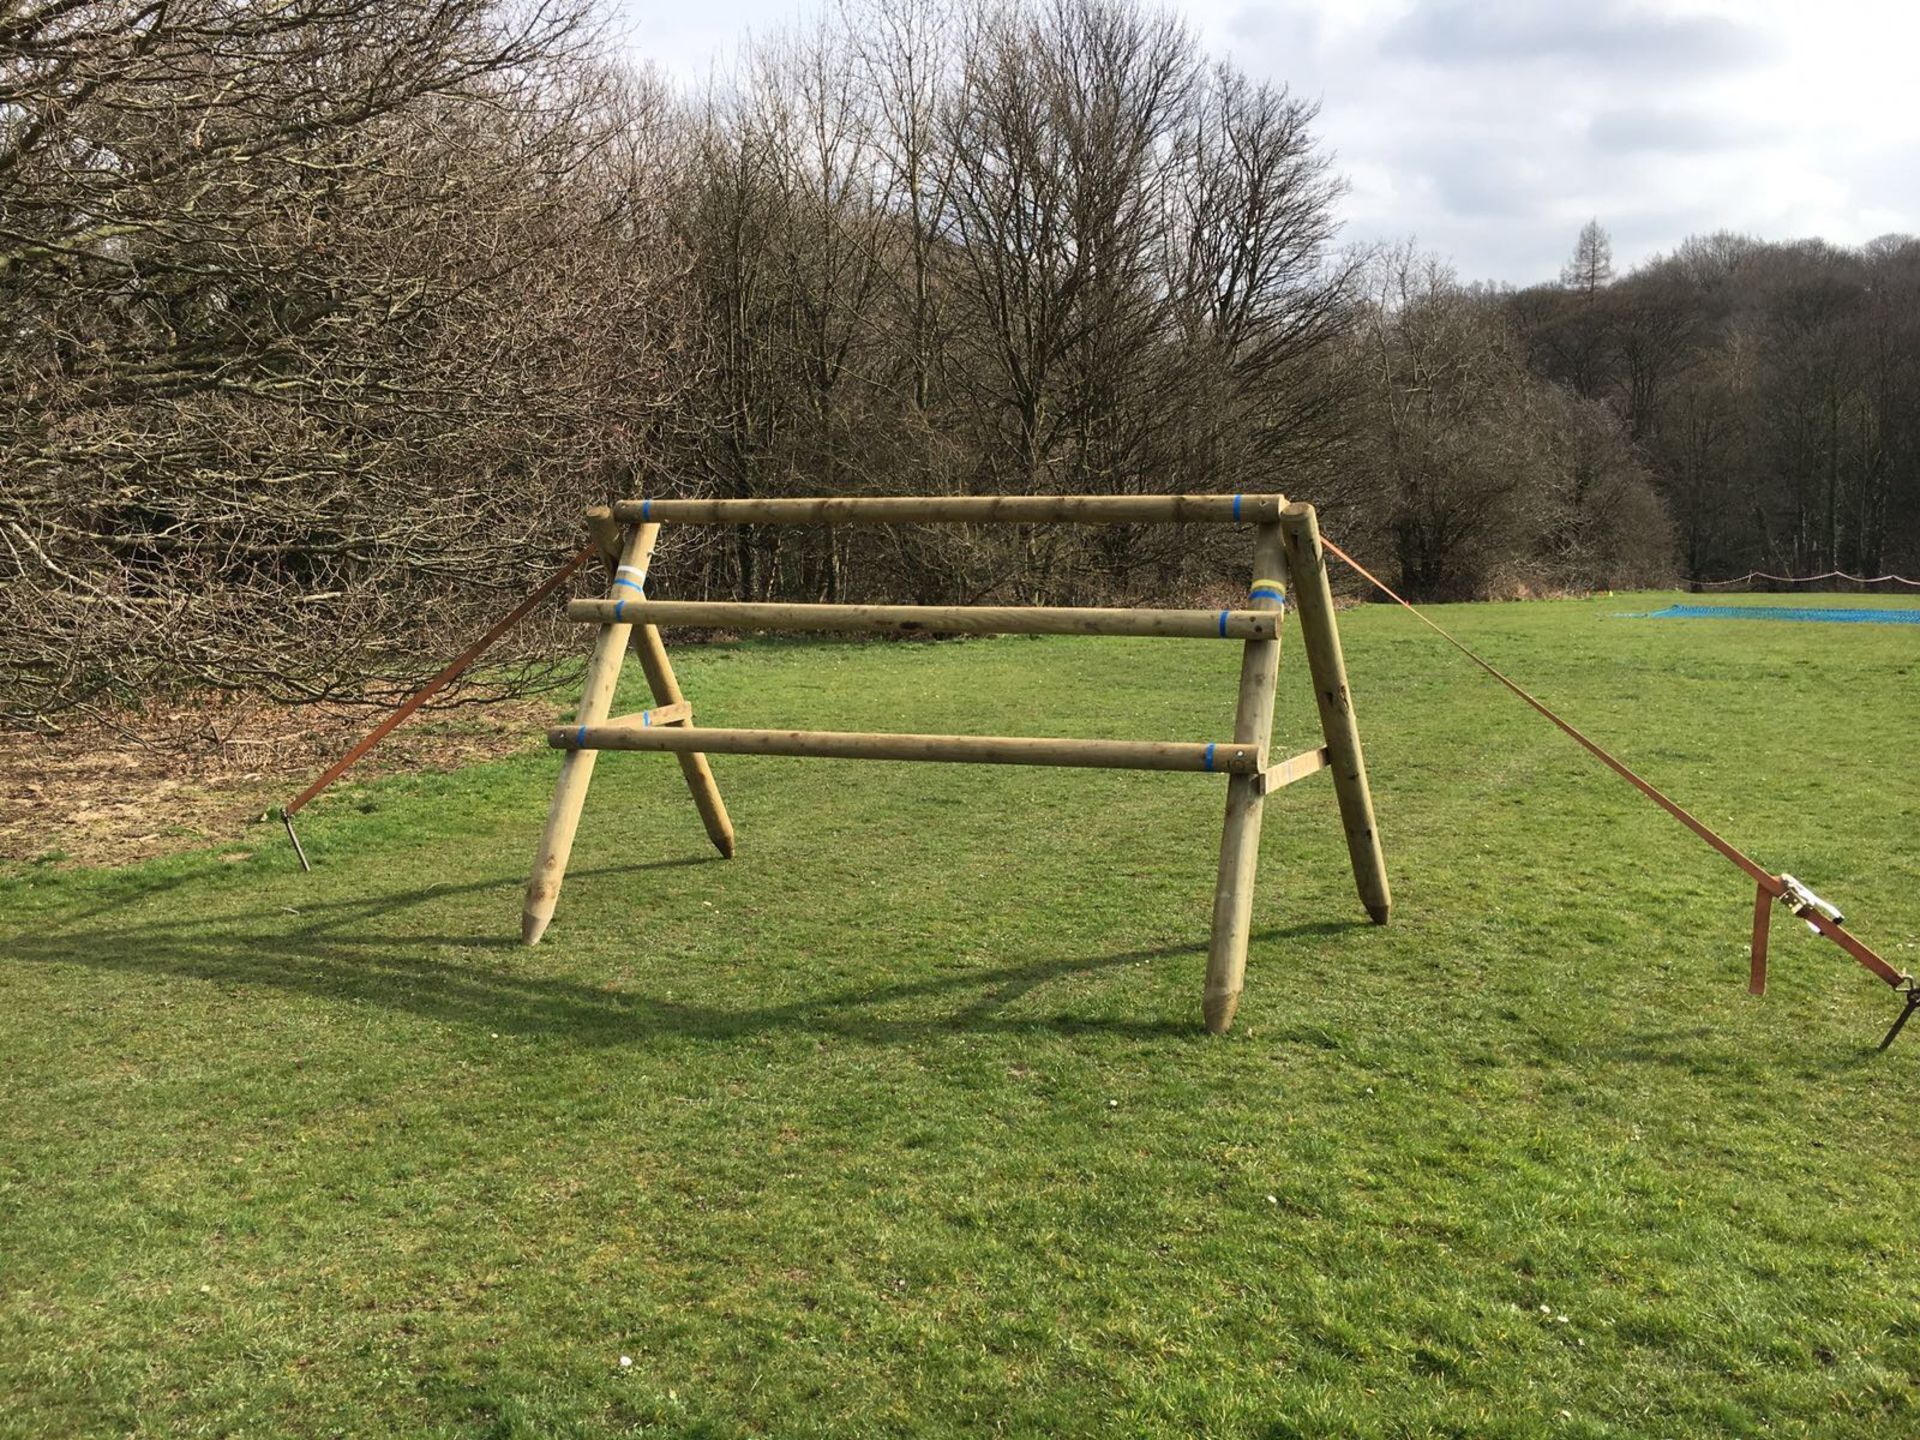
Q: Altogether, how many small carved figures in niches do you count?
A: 0